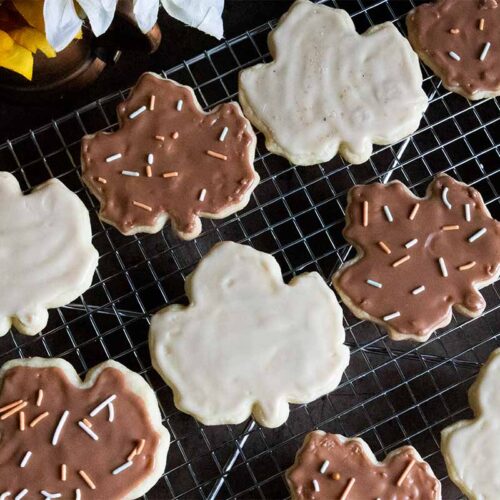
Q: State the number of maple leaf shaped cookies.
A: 9